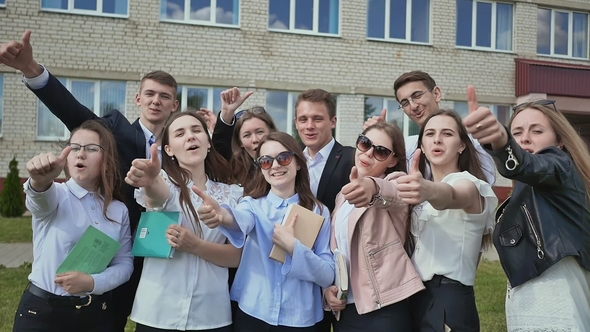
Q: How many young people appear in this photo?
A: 10